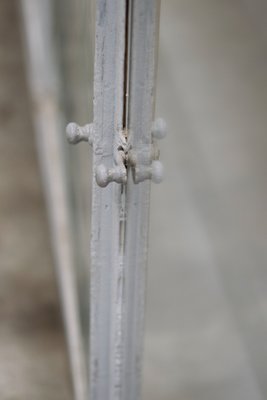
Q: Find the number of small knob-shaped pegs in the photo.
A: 4